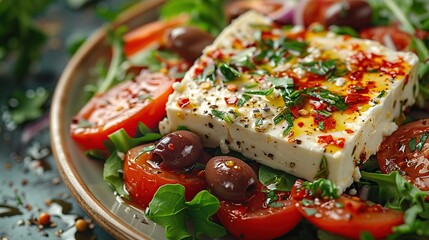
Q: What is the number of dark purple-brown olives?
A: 4